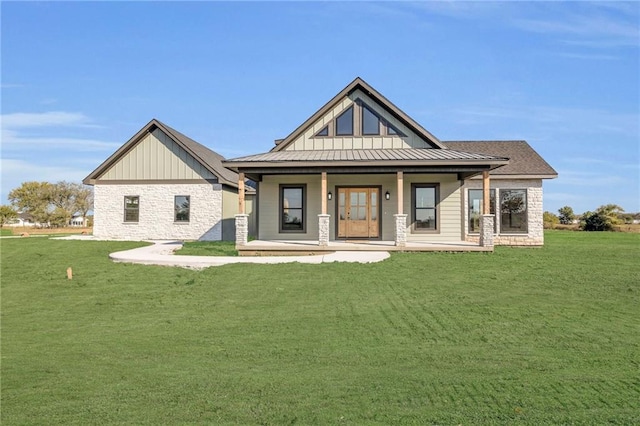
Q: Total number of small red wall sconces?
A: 0